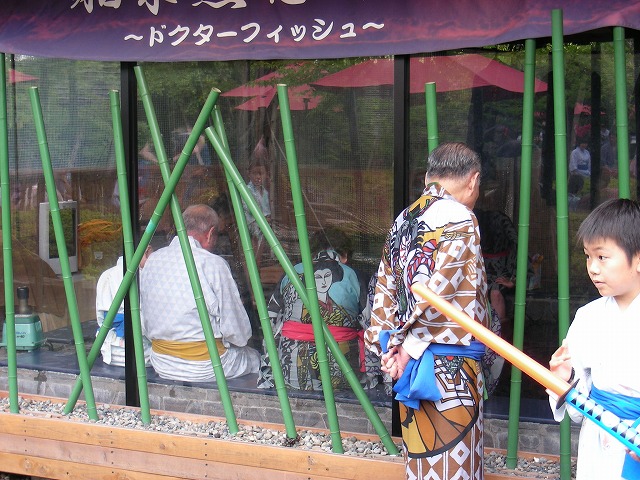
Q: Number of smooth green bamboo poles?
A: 12